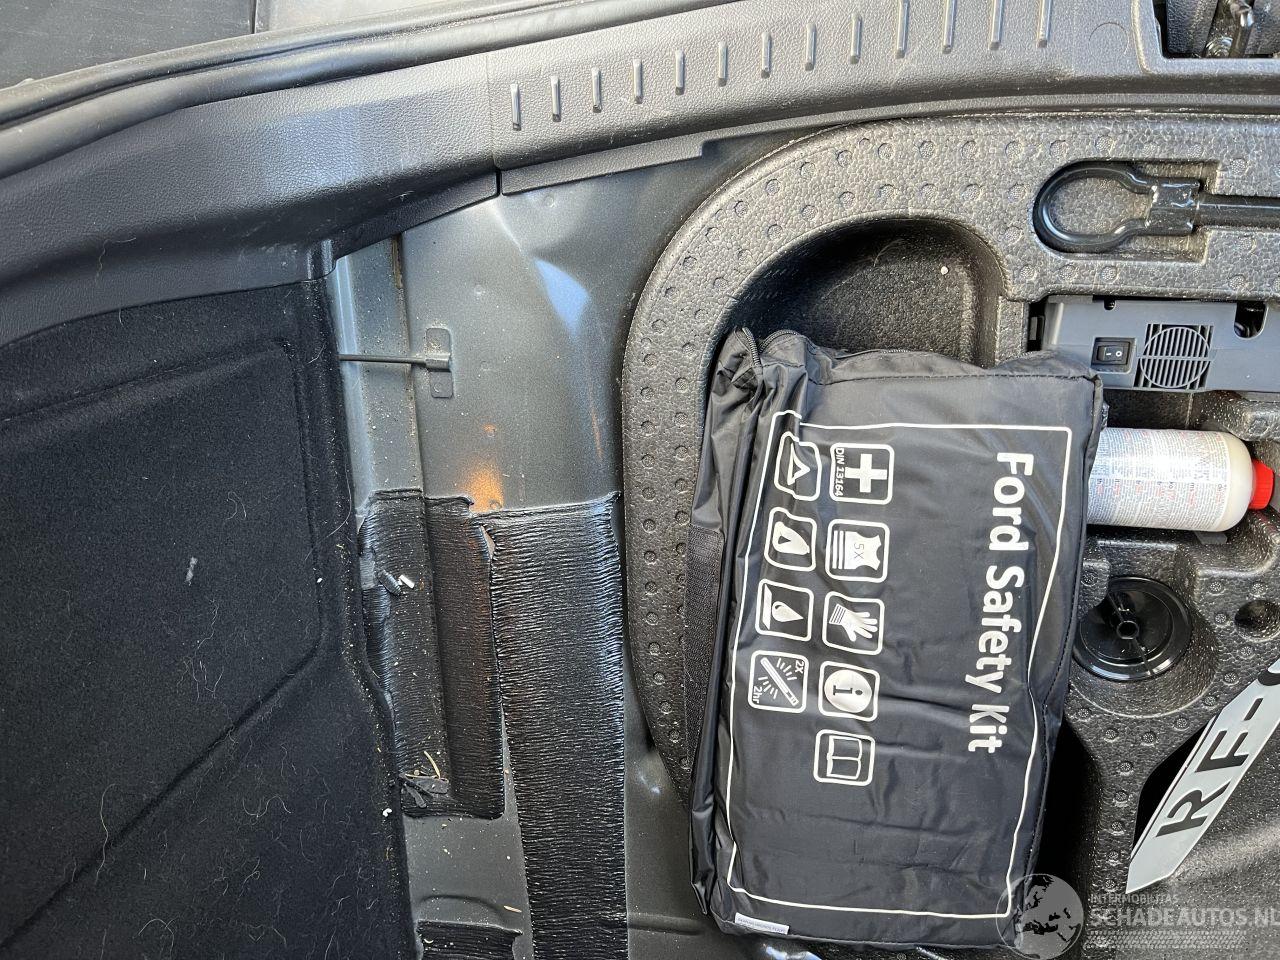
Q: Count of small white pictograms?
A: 9